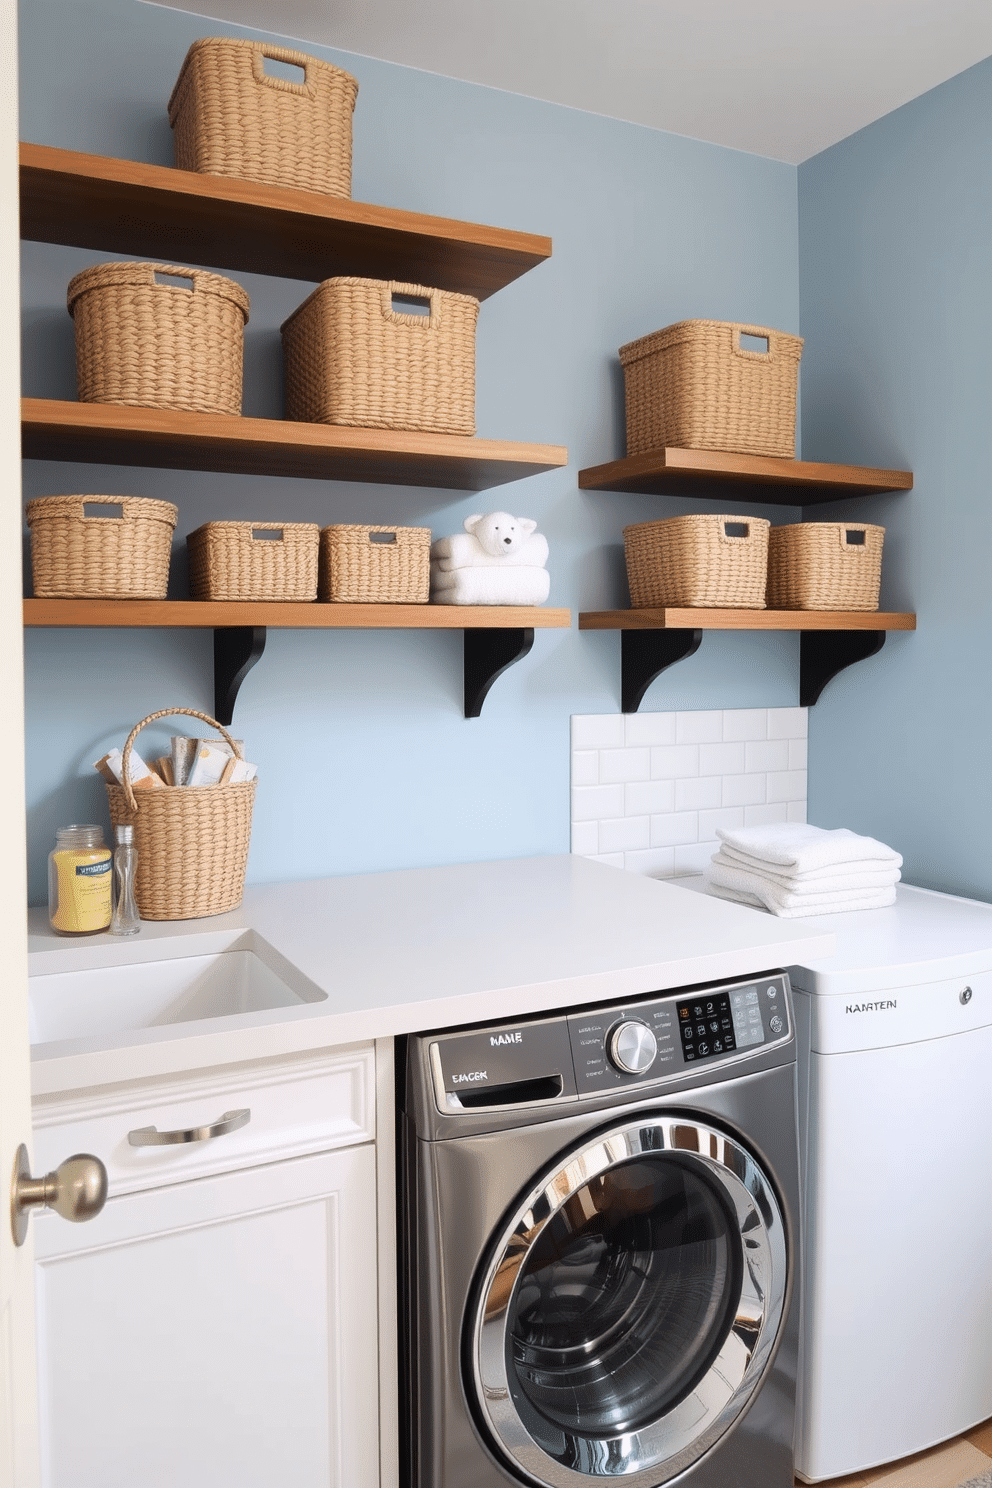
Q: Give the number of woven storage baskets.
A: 10